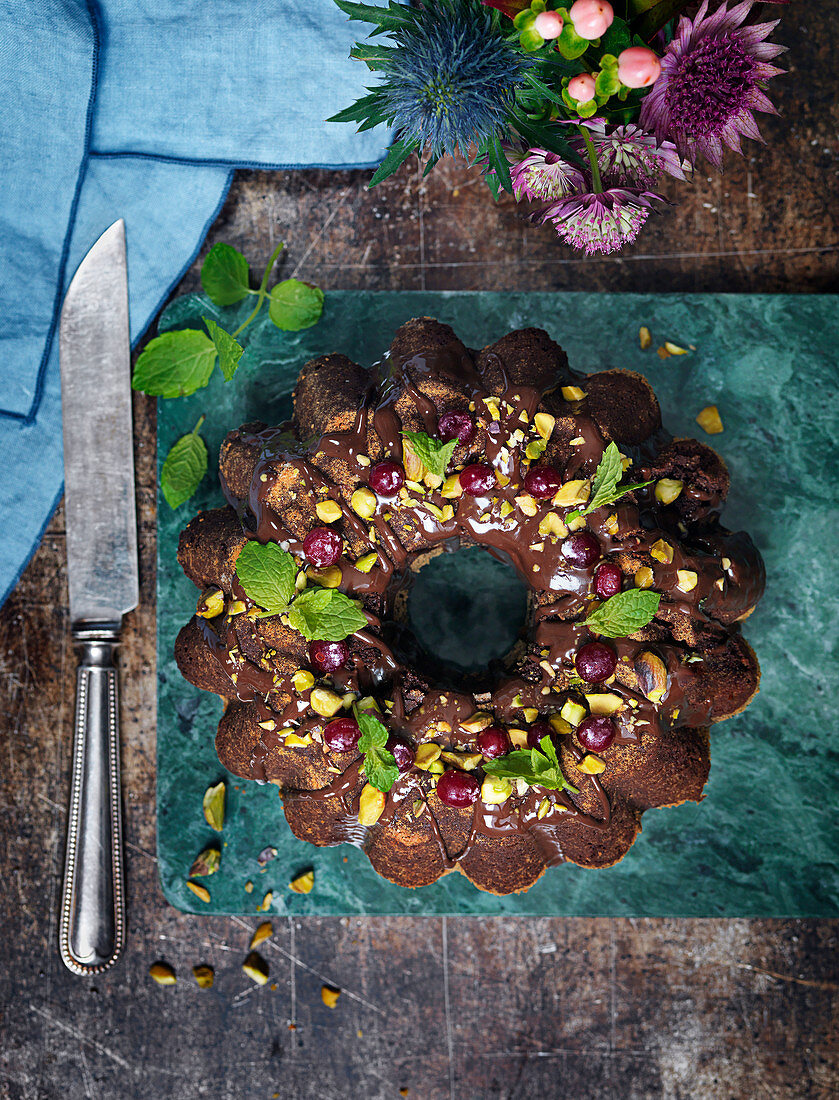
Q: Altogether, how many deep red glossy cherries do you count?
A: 15